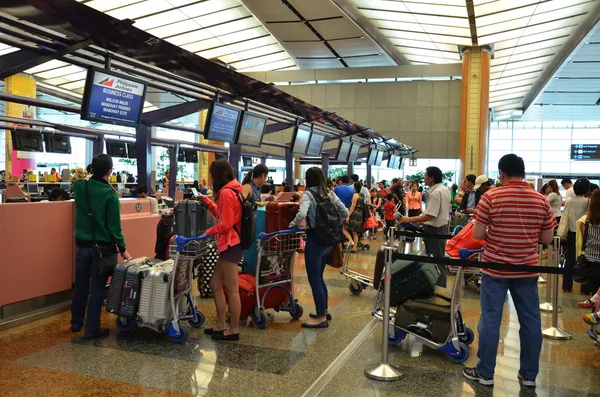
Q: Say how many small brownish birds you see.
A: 0